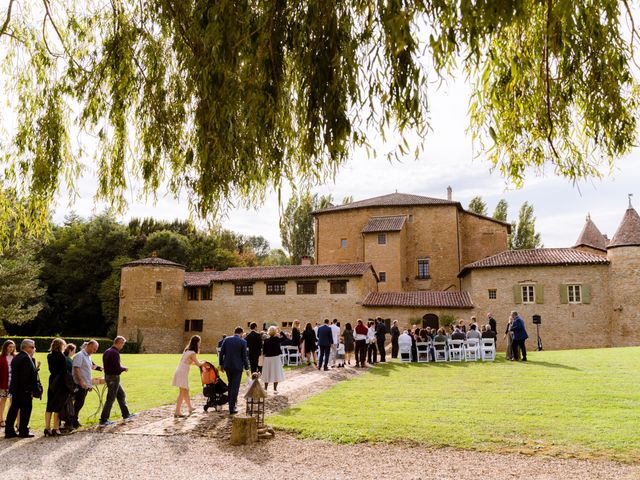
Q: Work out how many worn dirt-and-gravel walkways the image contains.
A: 1